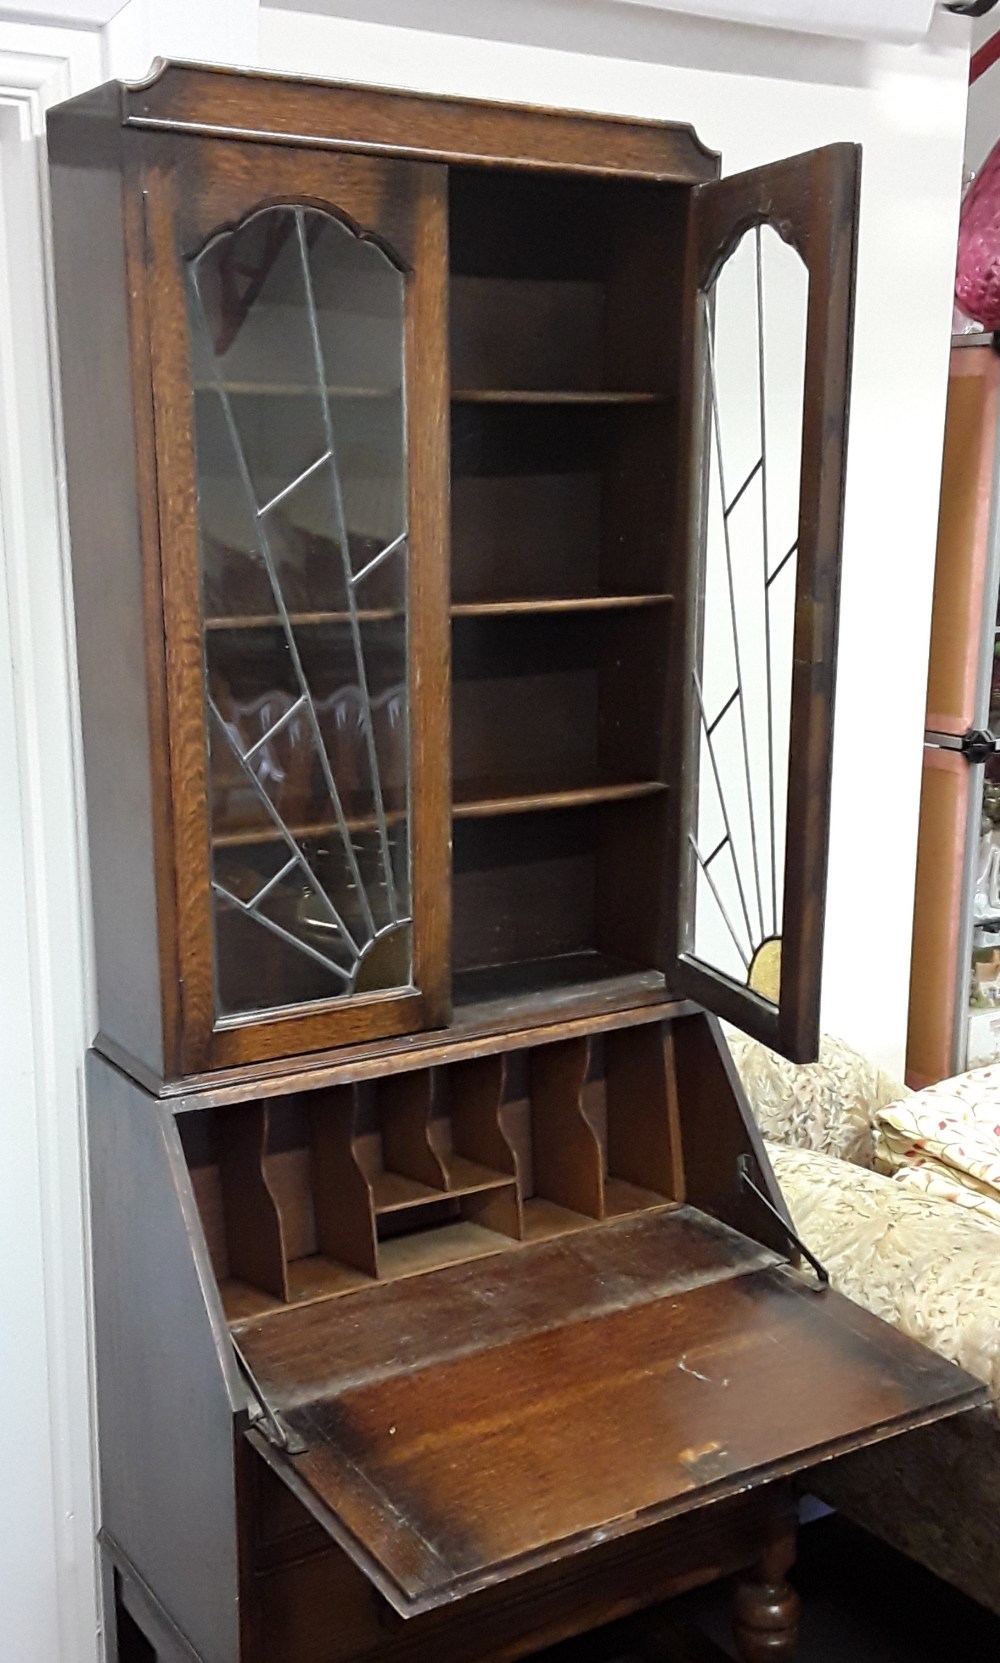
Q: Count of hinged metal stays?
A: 2